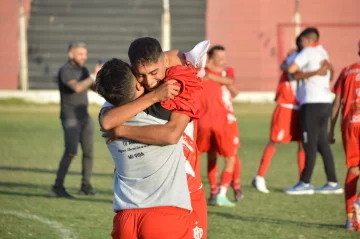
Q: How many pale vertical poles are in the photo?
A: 3